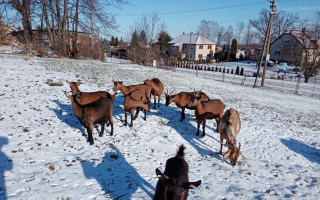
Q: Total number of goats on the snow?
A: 9